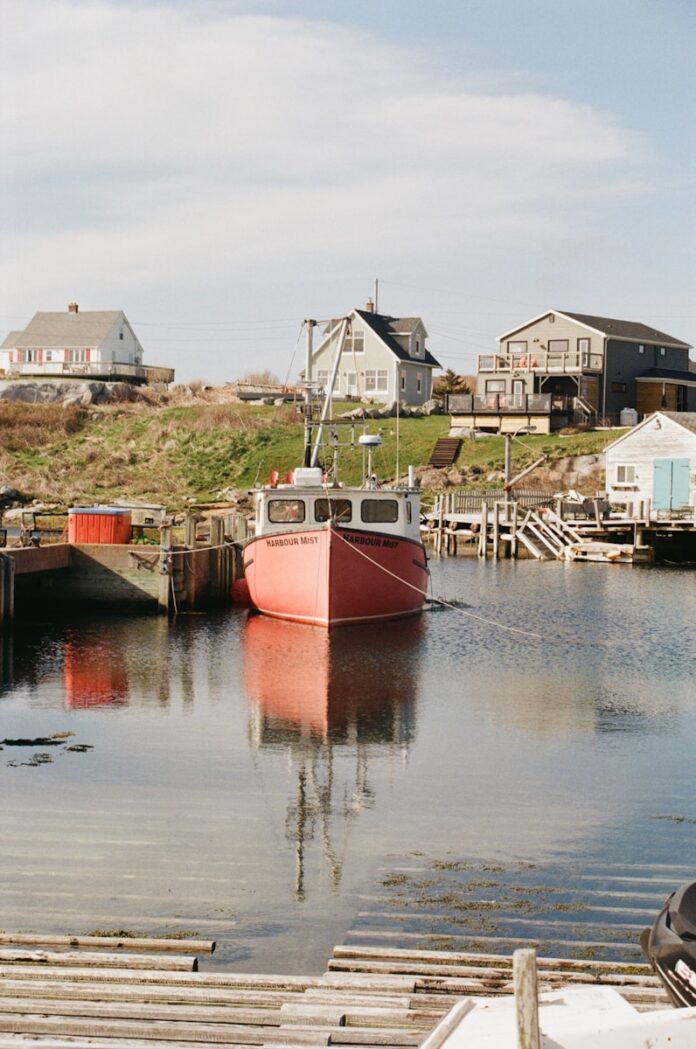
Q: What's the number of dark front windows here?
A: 3